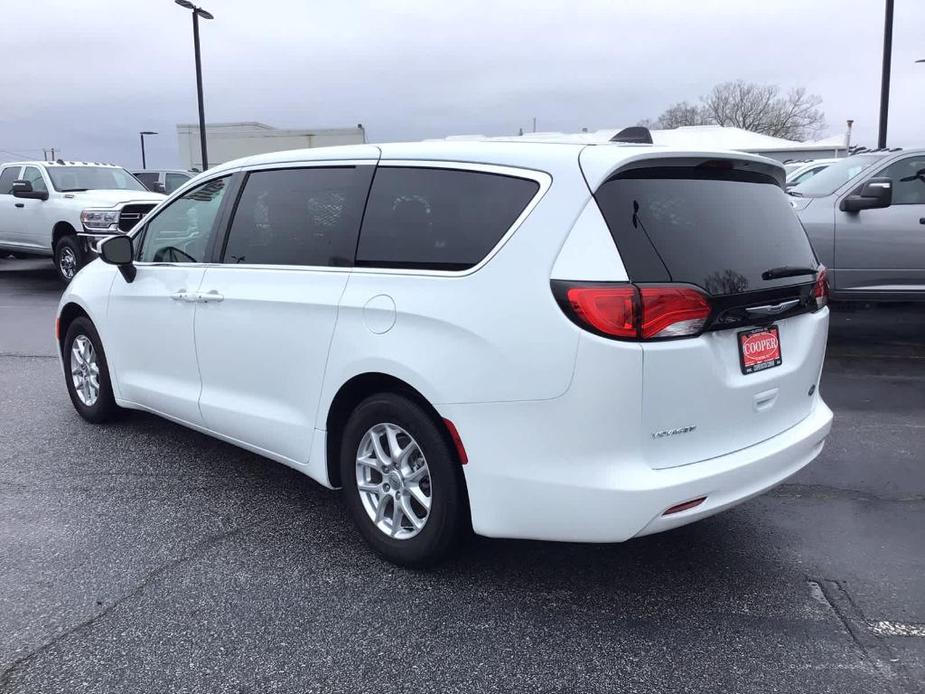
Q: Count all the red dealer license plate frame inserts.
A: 1